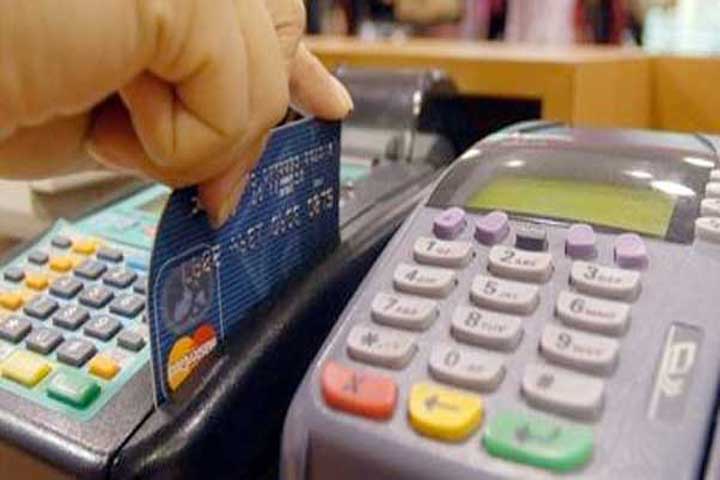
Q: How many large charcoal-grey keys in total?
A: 12